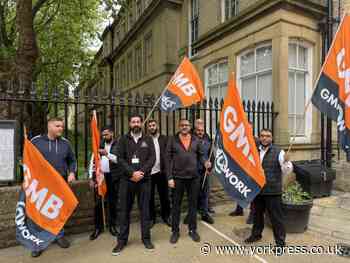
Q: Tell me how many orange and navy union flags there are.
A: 5